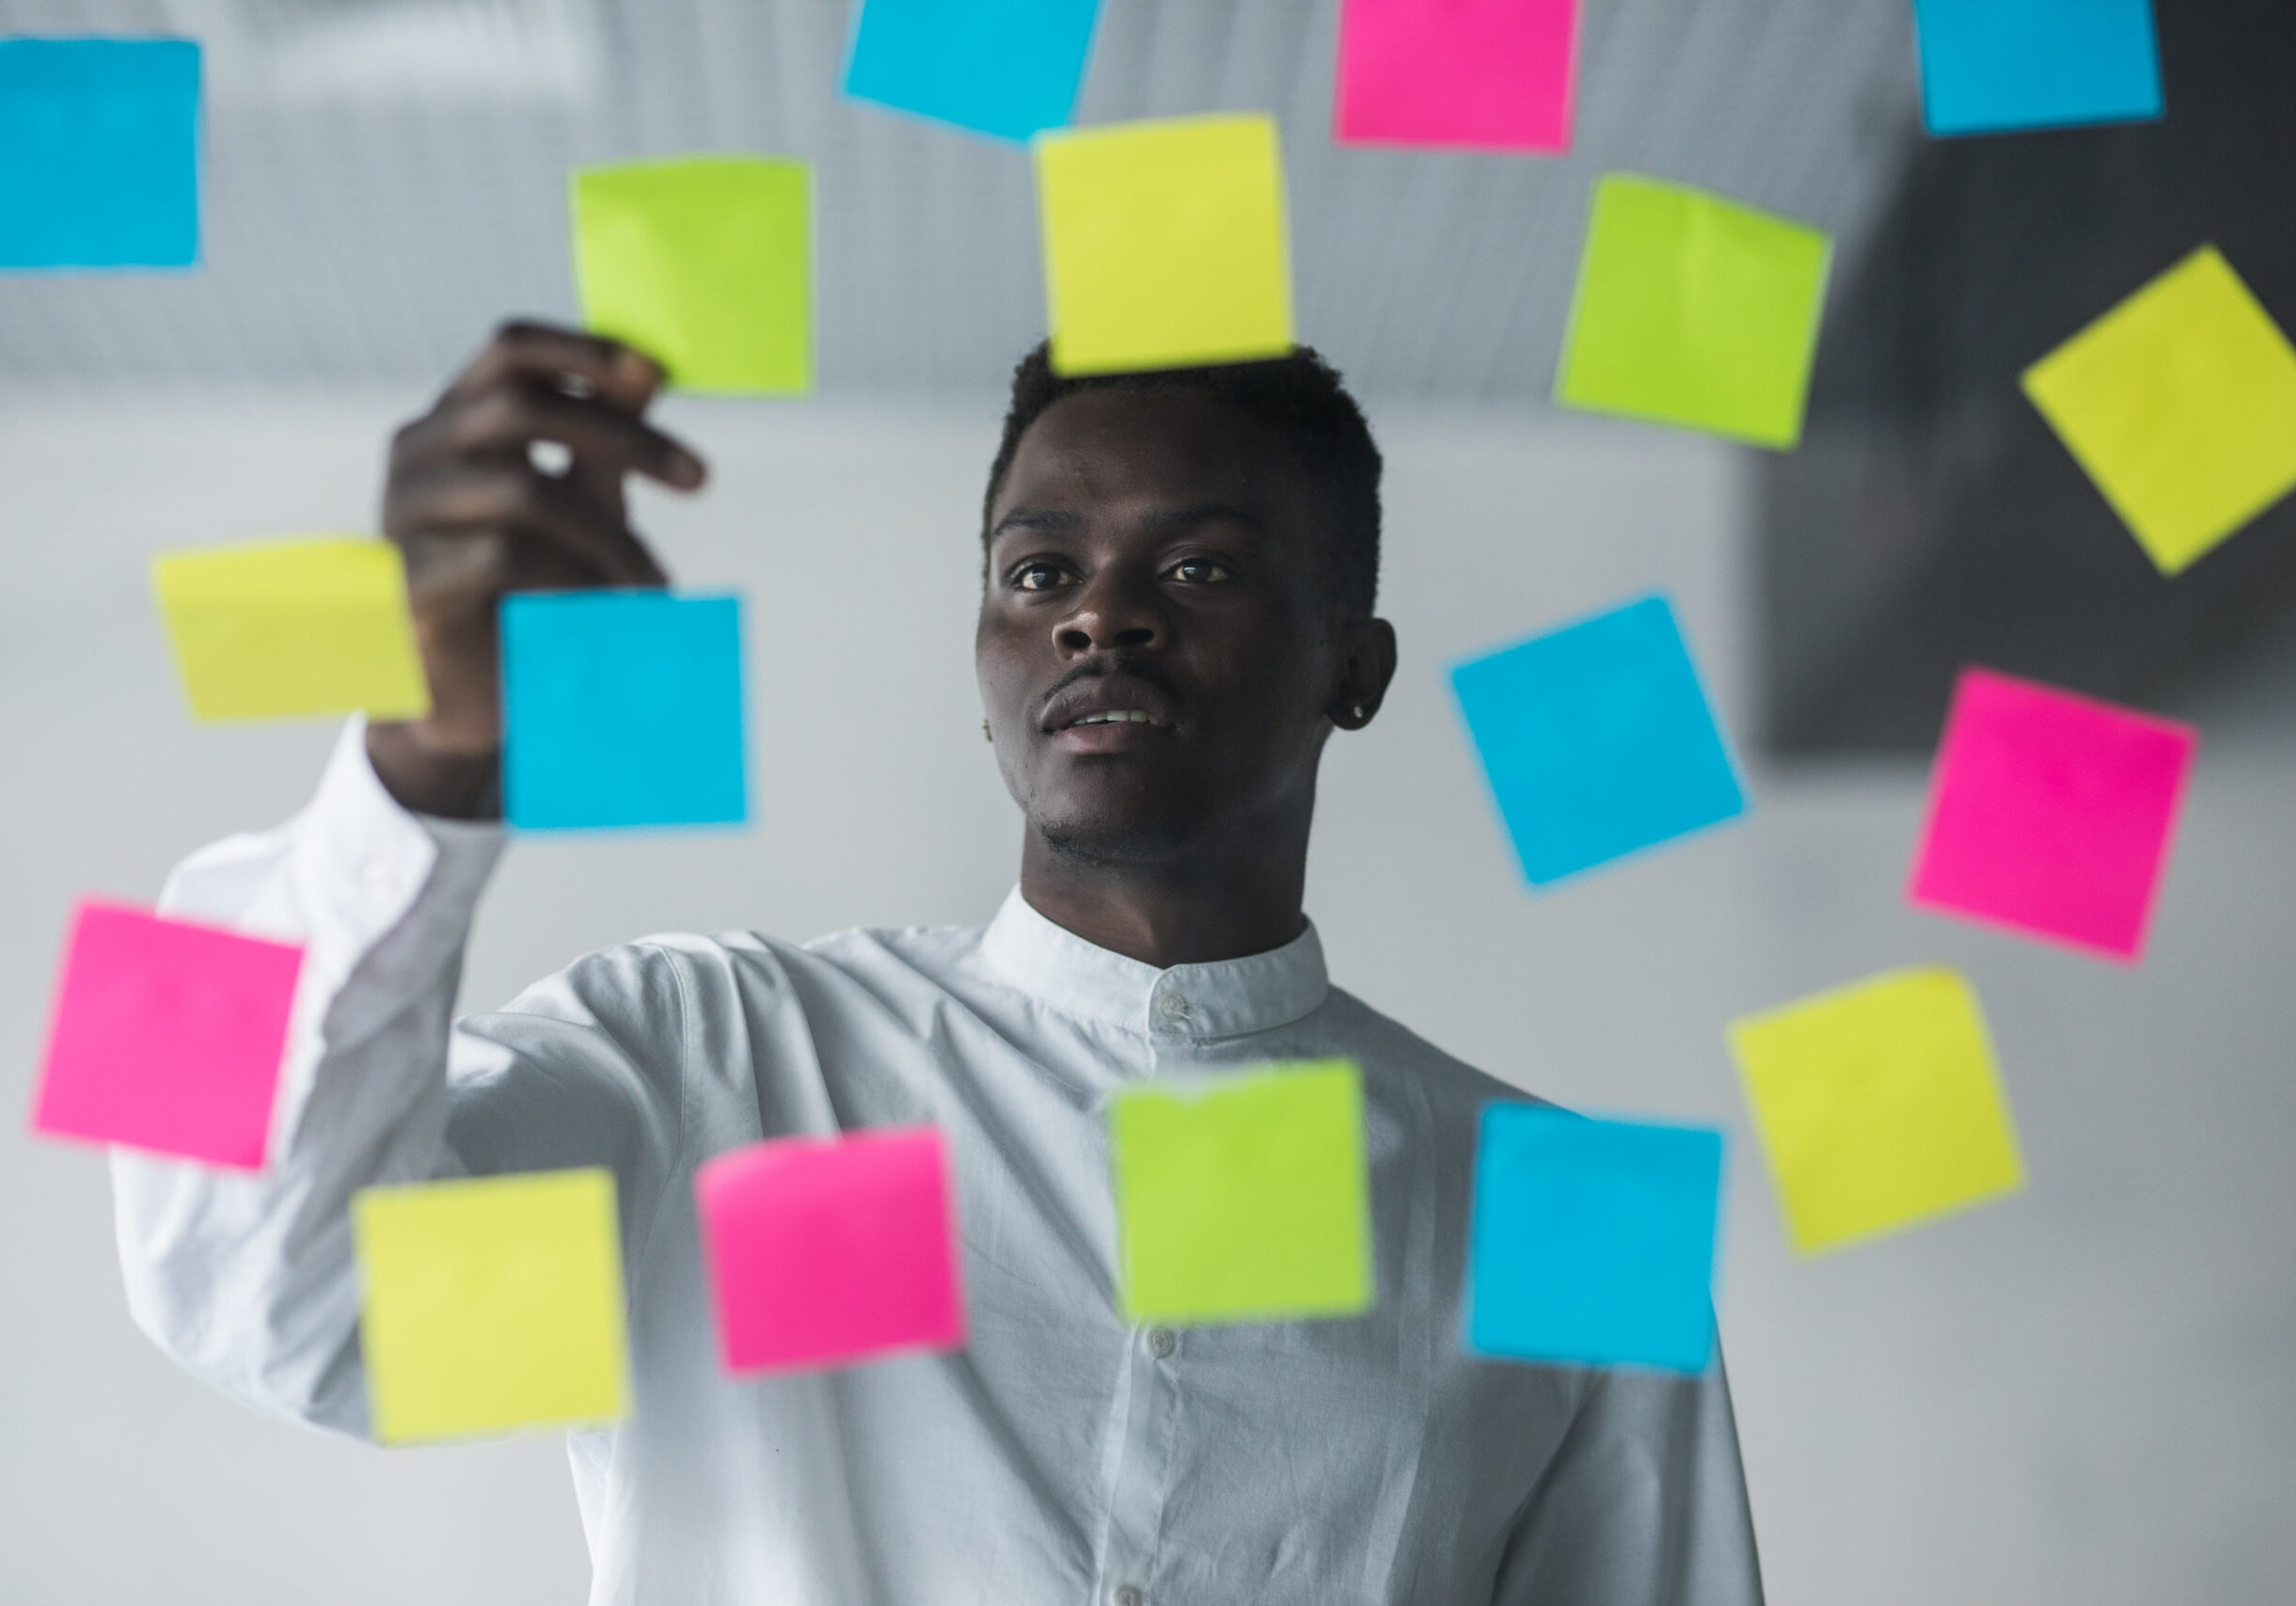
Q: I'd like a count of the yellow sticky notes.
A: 5